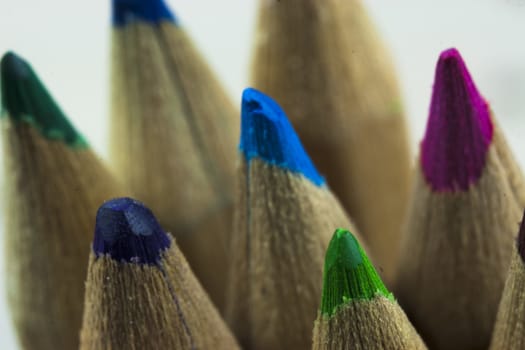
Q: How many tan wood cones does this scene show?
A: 8